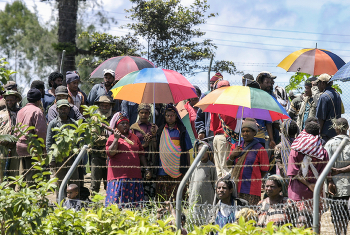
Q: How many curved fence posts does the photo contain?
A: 3